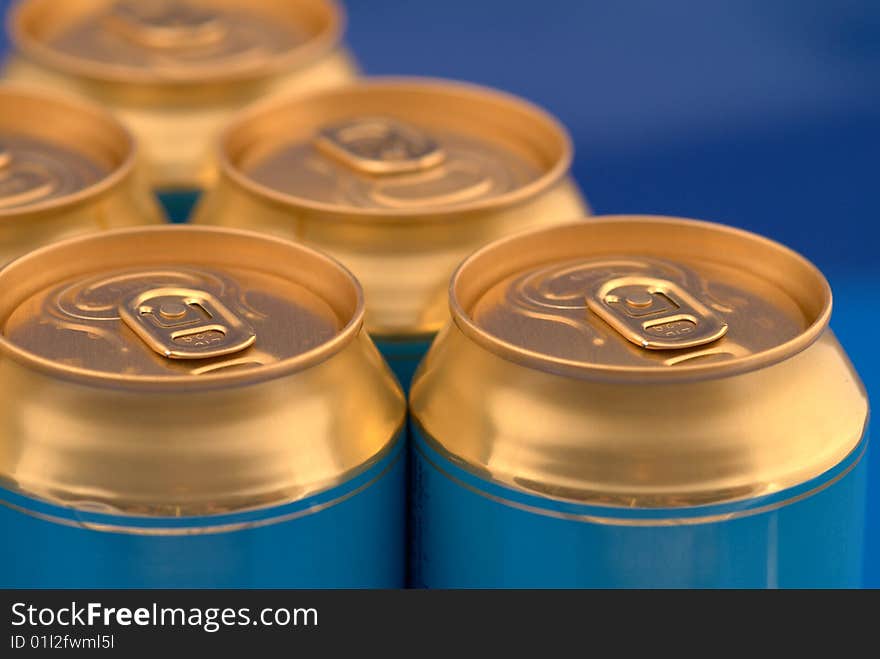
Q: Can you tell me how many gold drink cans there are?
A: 5